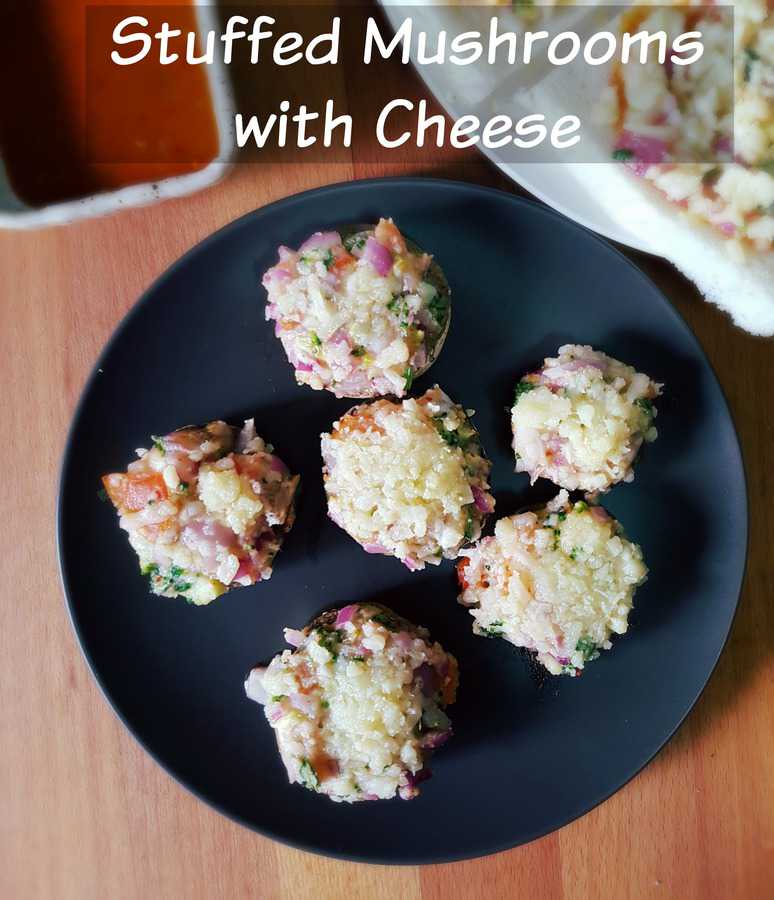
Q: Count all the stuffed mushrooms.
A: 6